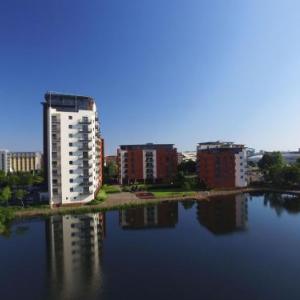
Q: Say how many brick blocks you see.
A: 2